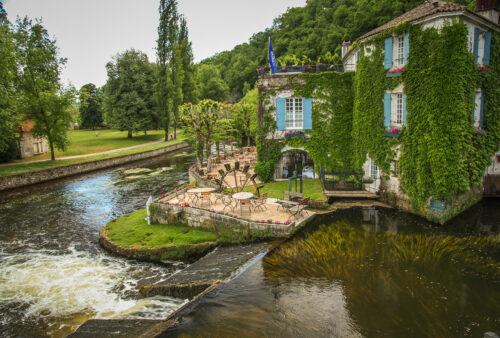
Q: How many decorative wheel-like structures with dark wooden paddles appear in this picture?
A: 1